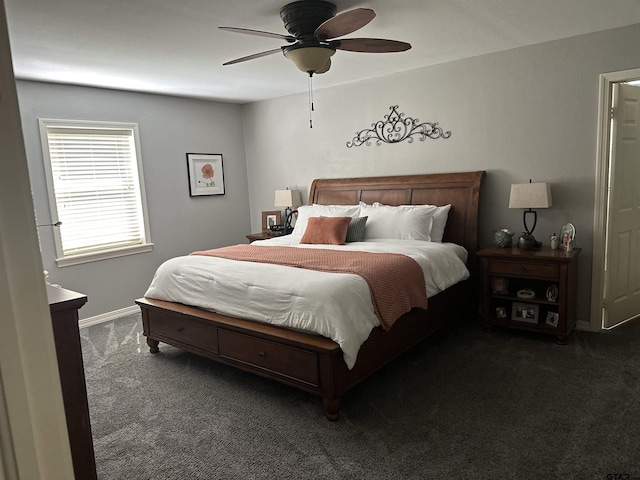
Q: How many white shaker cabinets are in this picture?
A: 0